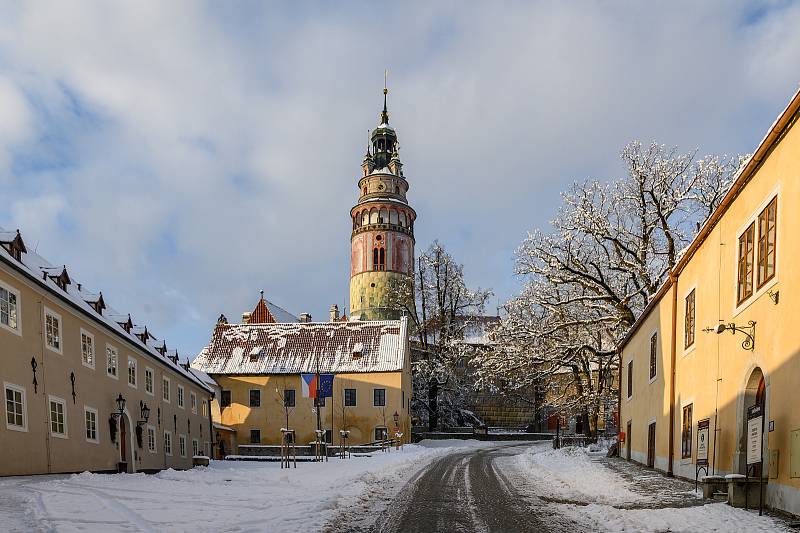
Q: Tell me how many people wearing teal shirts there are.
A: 0